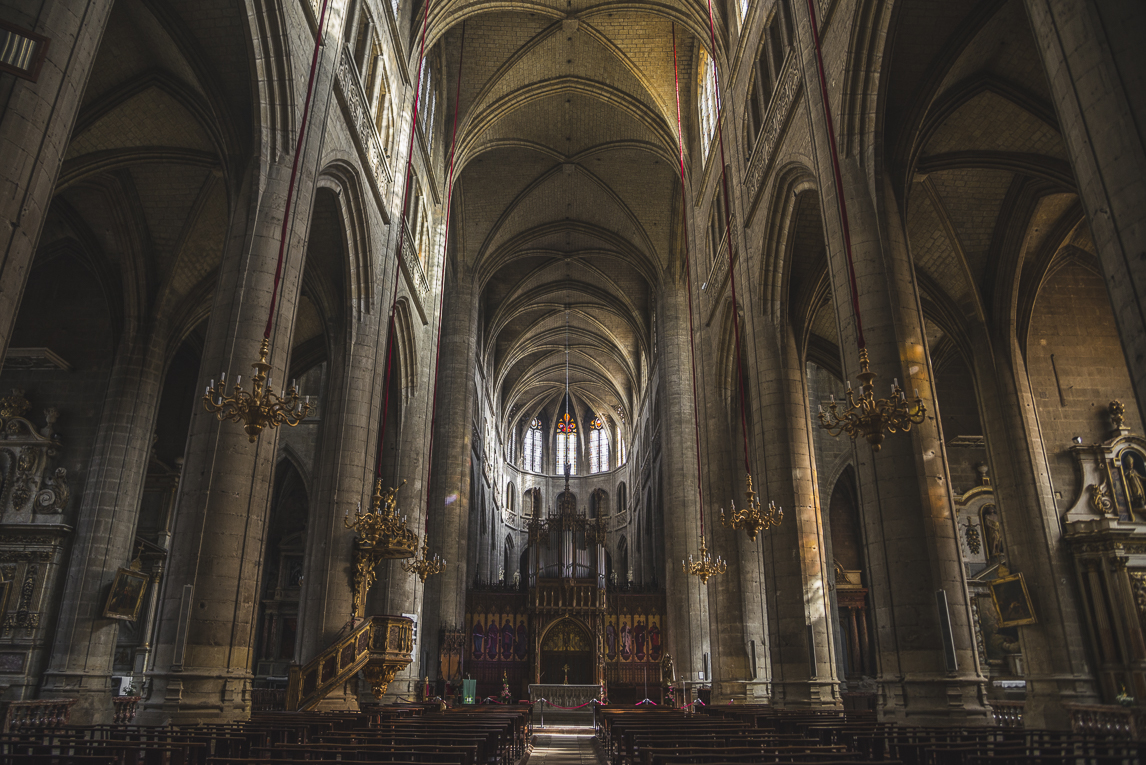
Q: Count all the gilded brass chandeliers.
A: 6